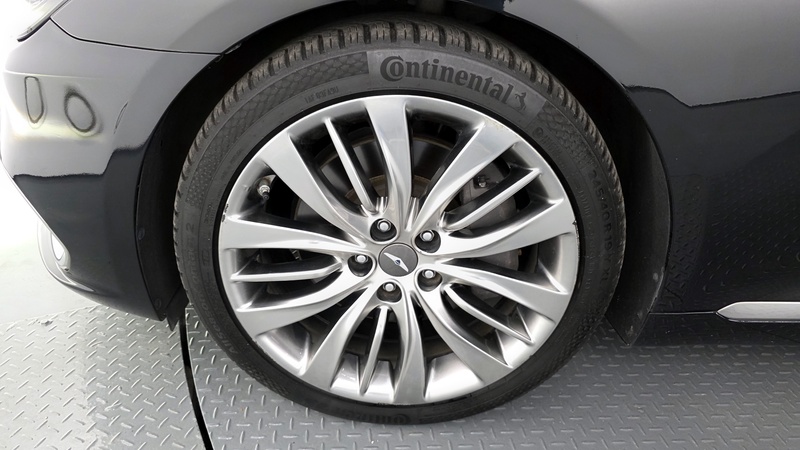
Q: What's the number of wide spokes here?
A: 10